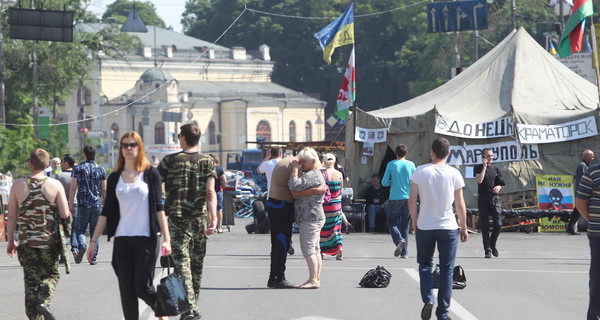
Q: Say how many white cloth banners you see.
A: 3